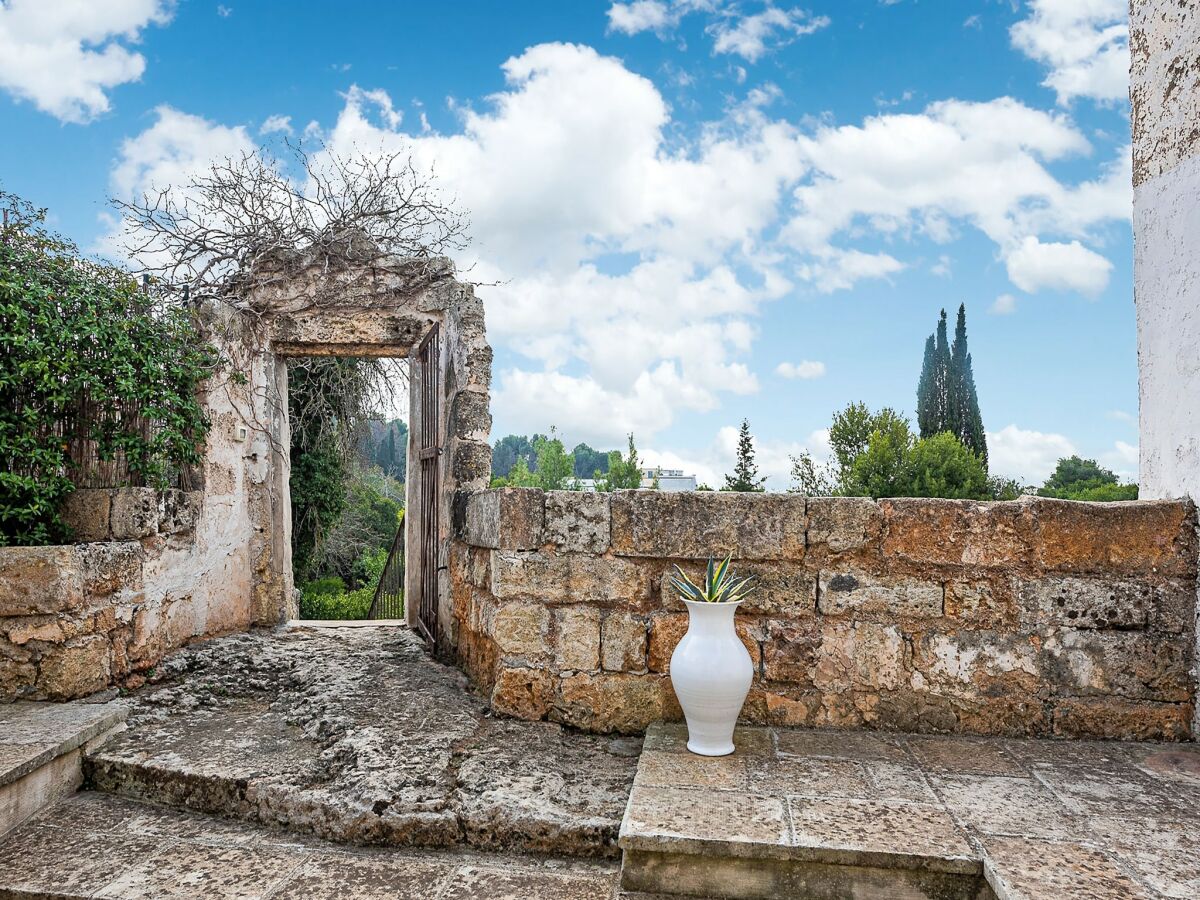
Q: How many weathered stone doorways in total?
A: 1